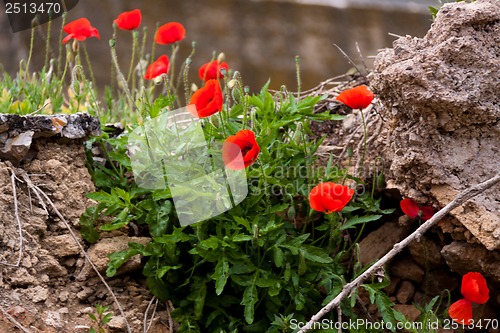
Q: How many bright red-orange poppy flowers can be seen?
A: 12